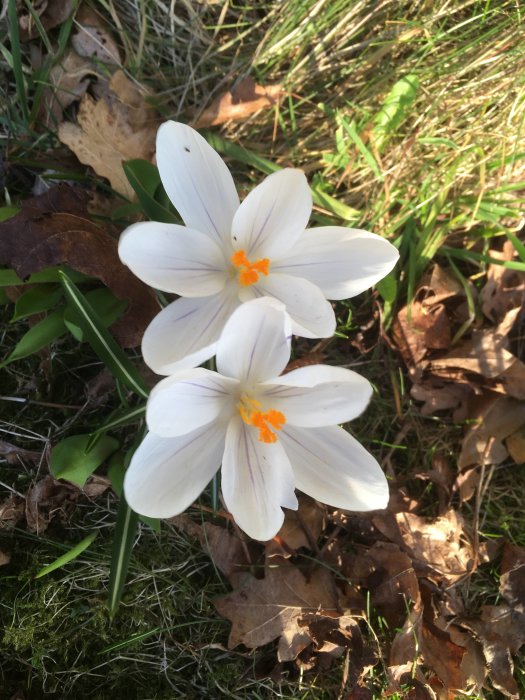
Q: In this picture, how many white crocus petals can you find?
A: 12